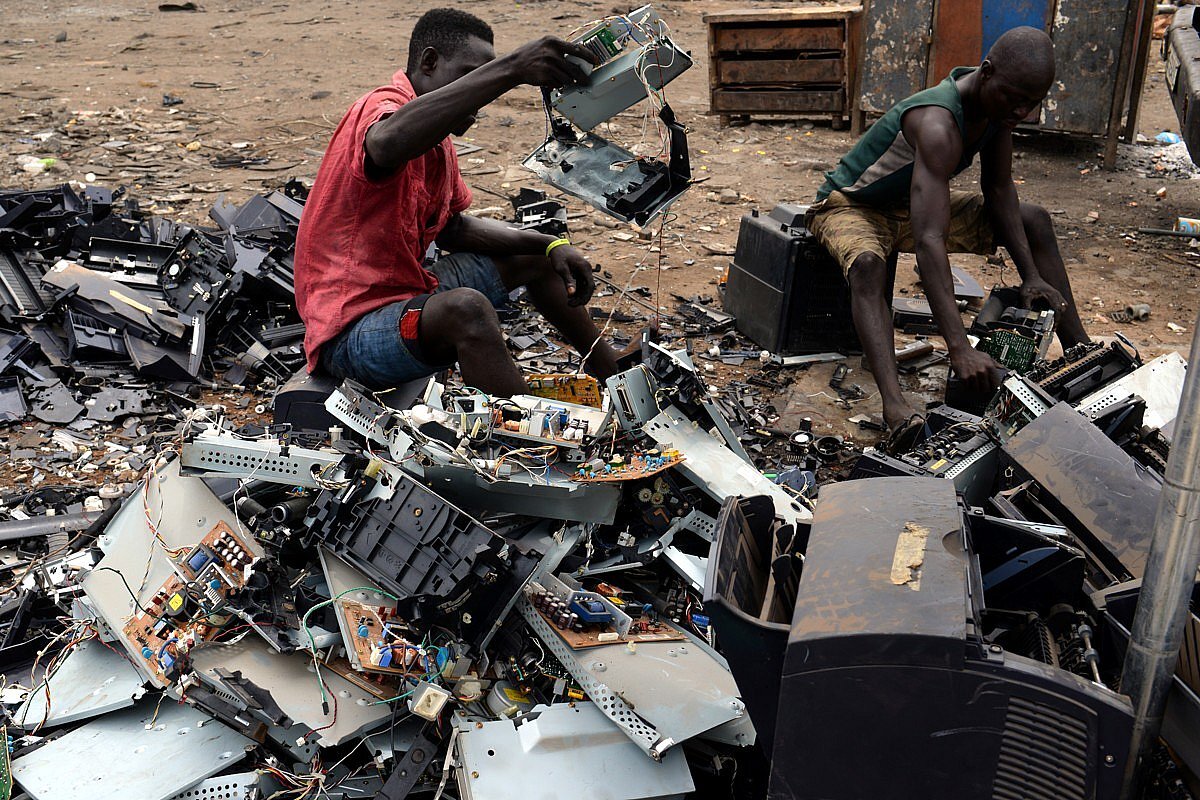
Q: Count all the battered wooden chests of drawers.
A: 1